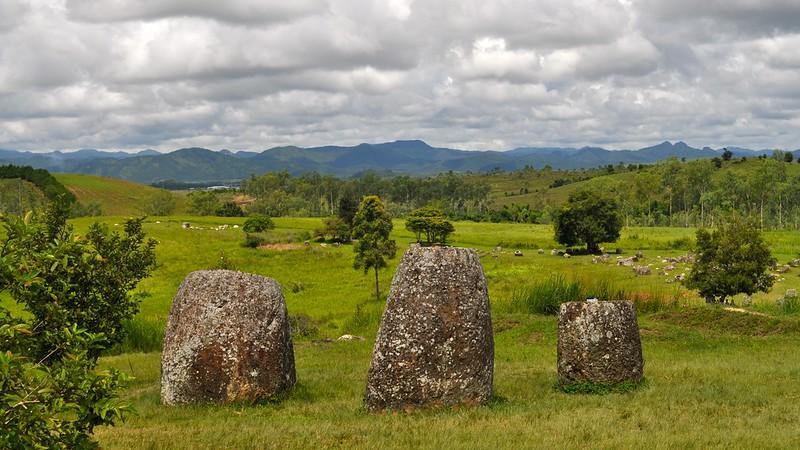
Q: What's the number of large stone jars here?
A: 3